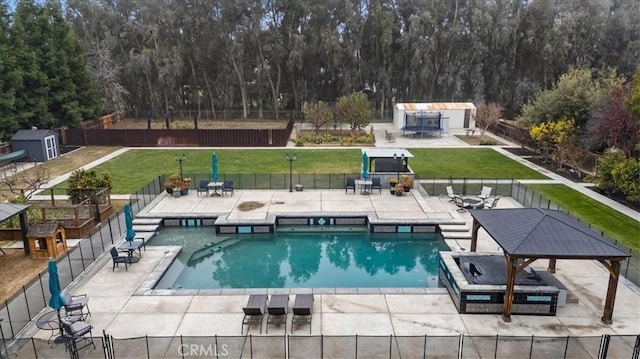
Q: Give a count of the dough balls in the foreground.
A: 0